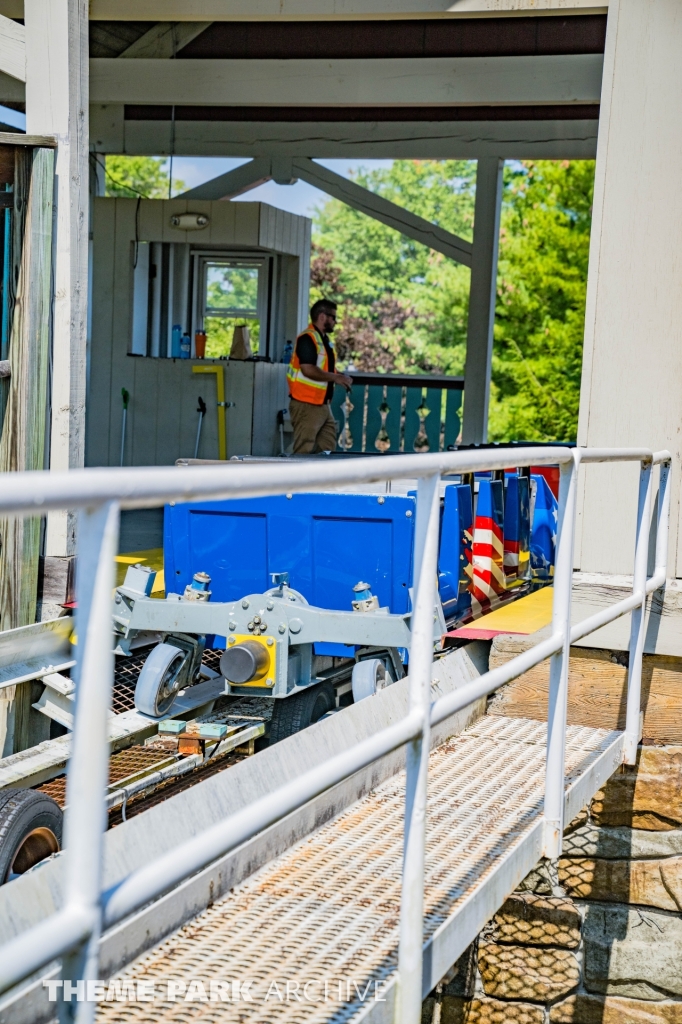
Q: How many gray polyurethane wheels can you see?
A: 2